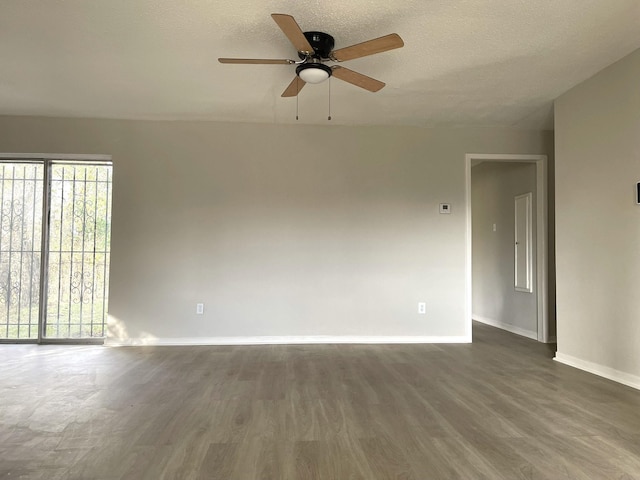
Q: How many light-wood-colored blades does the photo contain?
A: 5